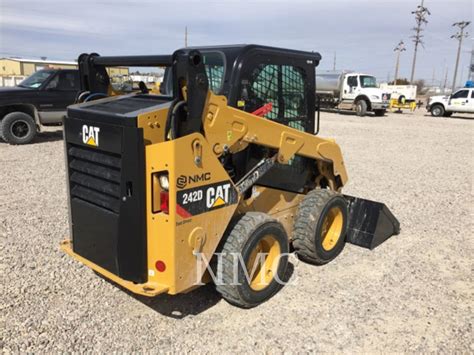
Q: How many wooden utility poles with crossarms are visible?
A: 3